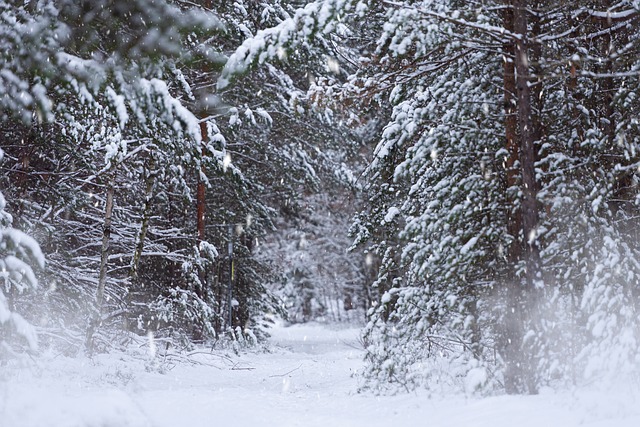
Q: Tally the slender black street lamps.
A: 0